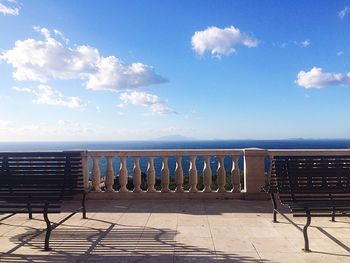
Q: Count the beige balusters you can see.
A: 11